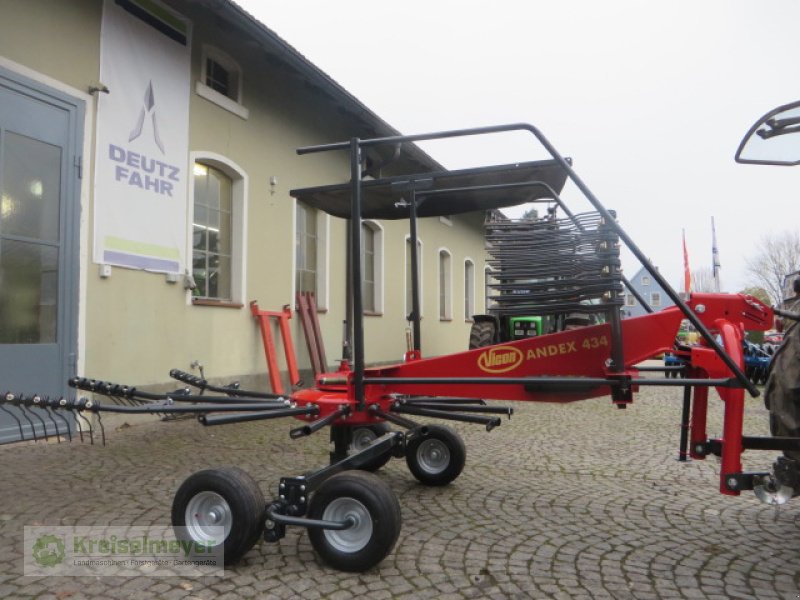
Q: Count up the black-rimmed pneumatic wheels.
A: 4